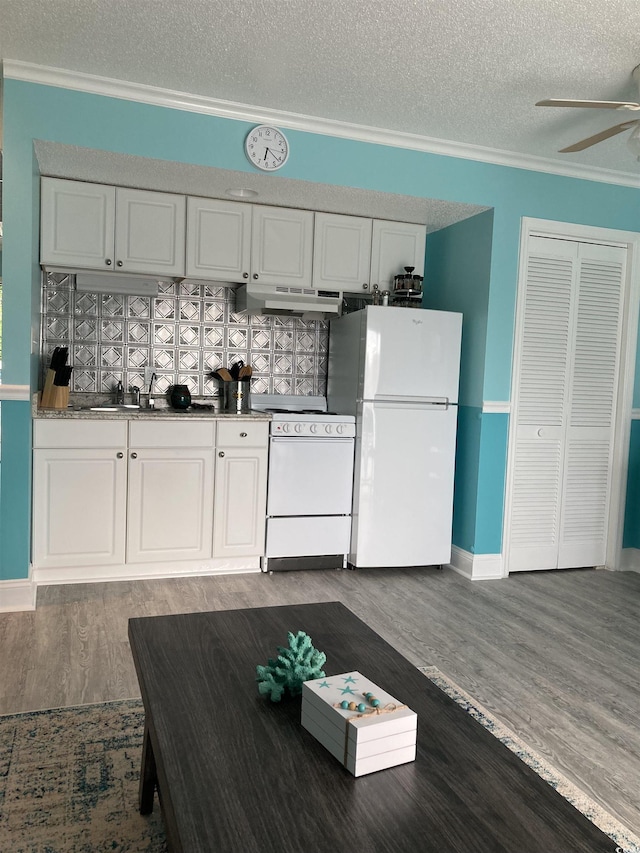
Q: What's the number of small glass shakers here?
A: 2